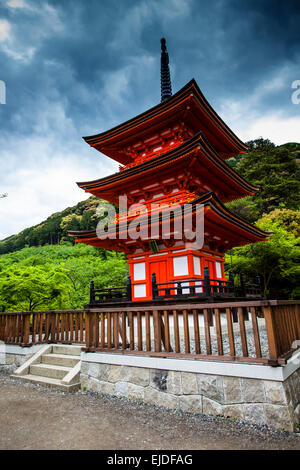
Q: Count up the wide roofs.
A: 3